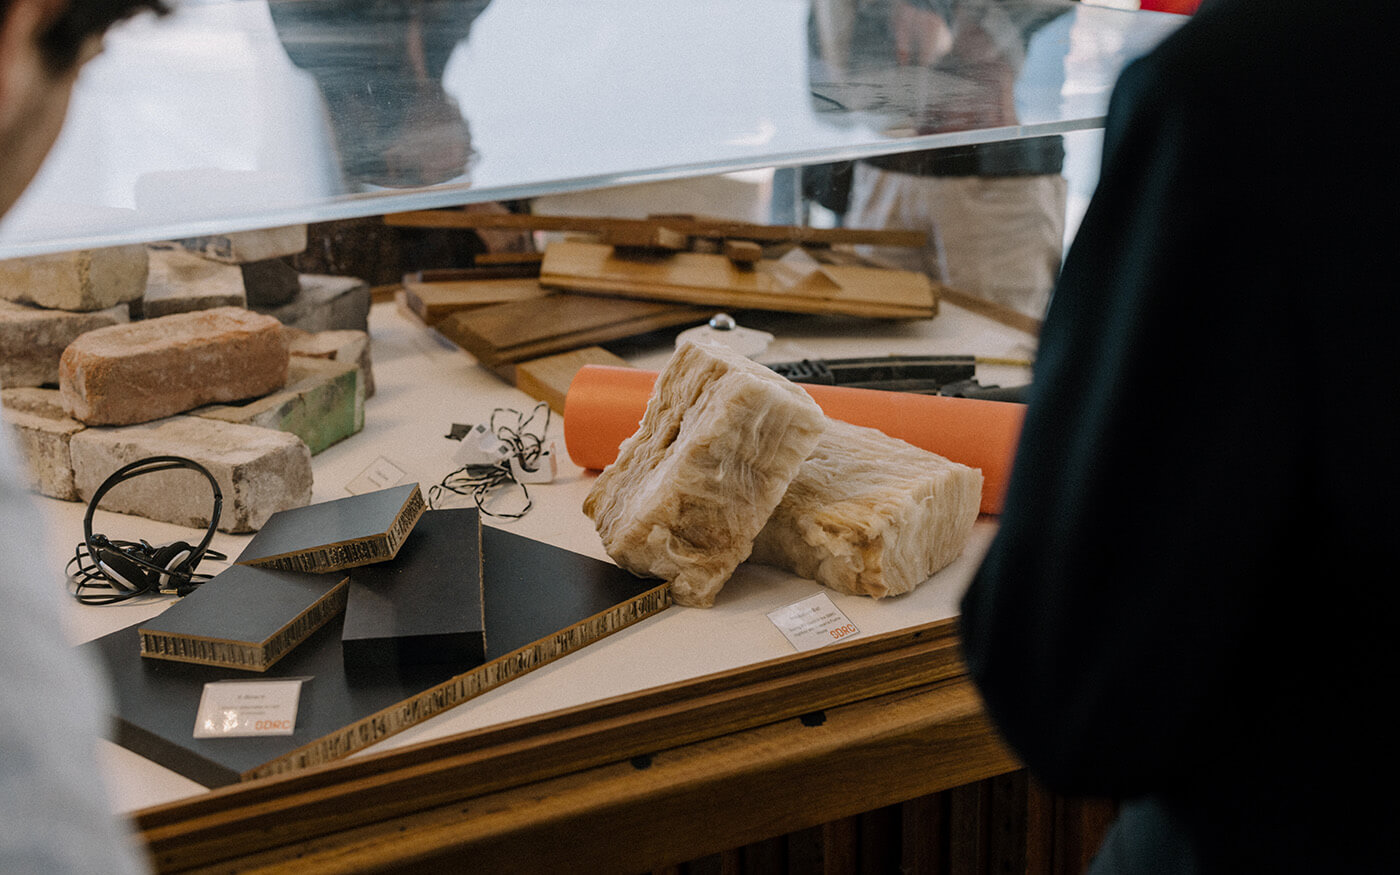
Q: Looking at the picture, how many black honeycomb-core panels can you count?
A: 4